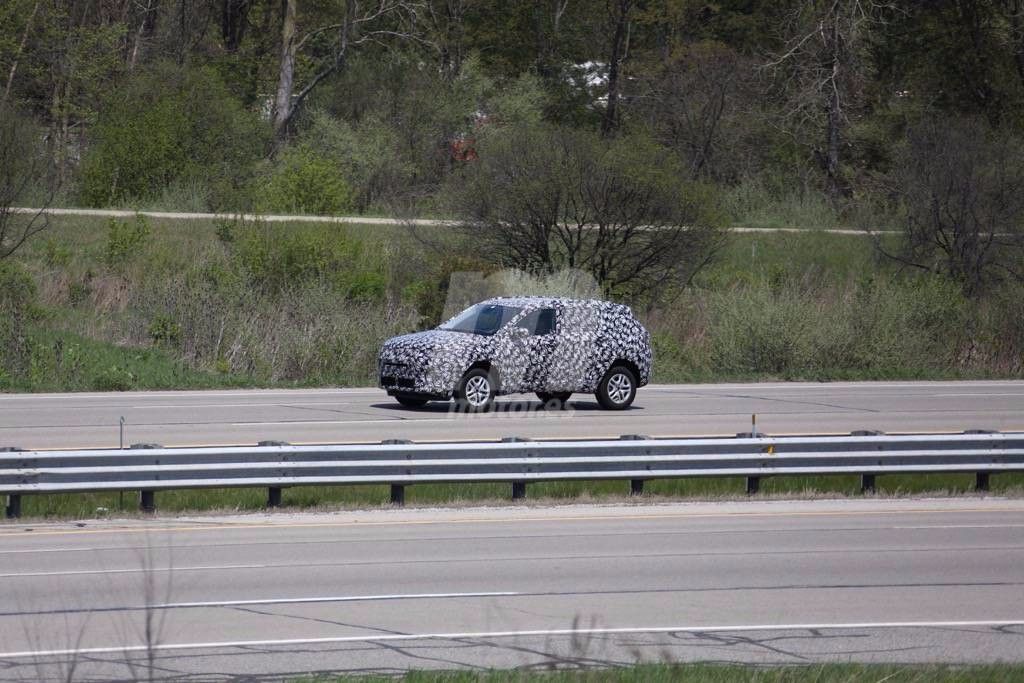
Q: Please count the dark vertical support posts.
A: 9